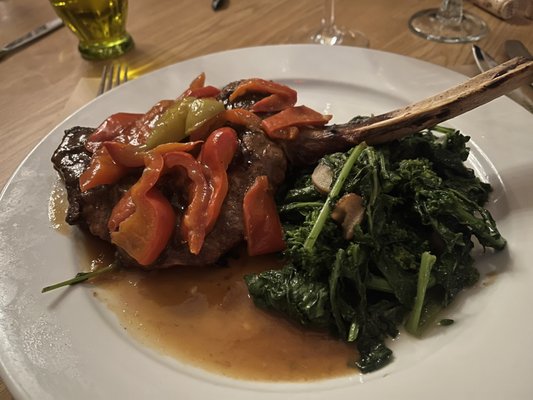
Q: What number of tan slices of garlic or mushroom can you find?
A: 2